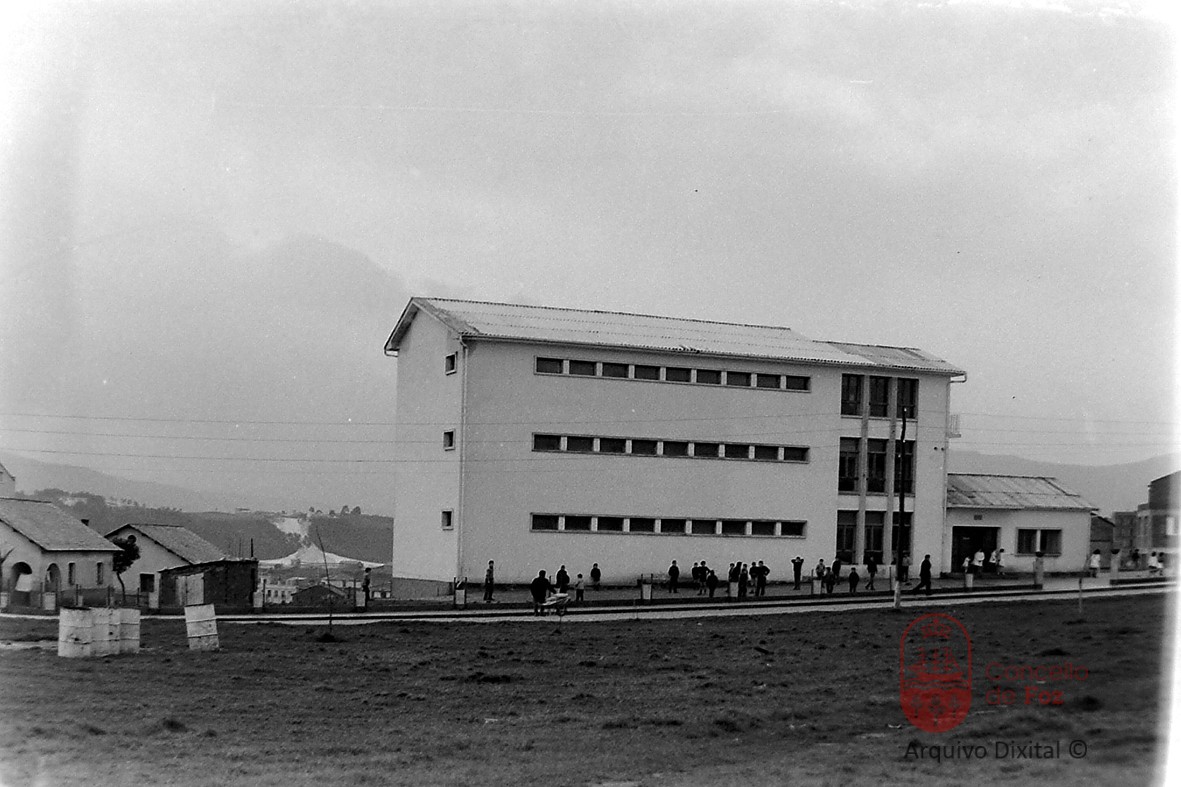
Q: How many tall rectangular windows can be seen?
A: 9